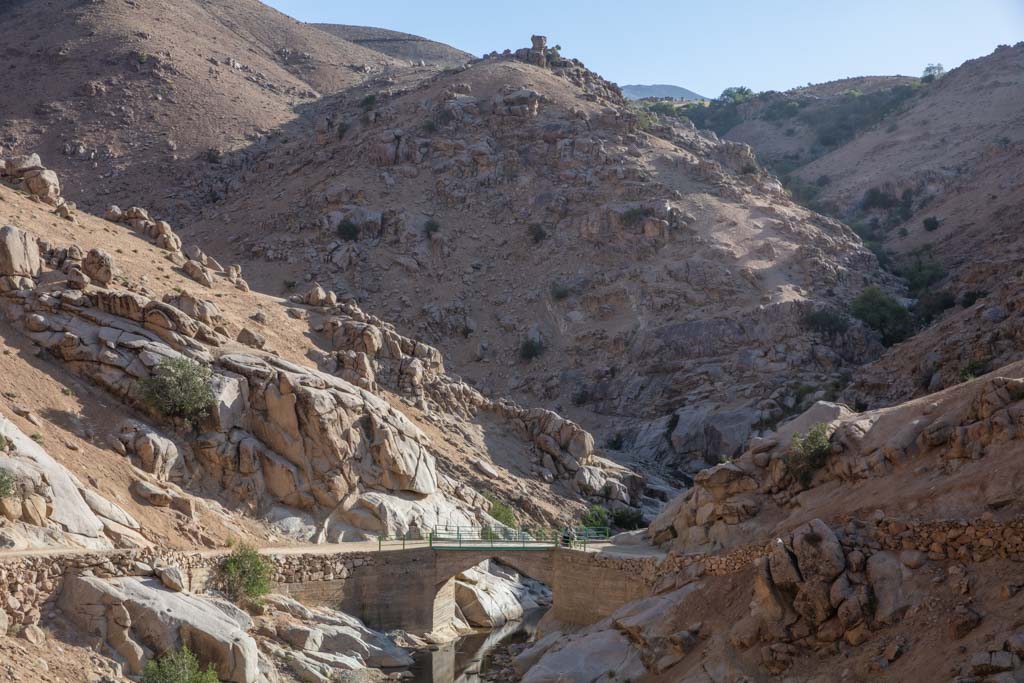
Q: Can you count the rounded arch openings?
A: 1